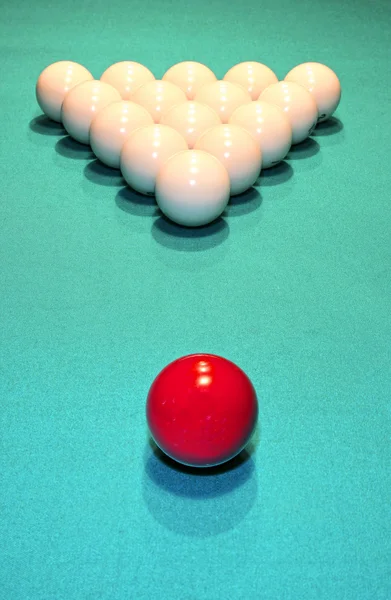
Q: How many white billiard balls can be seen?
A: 15